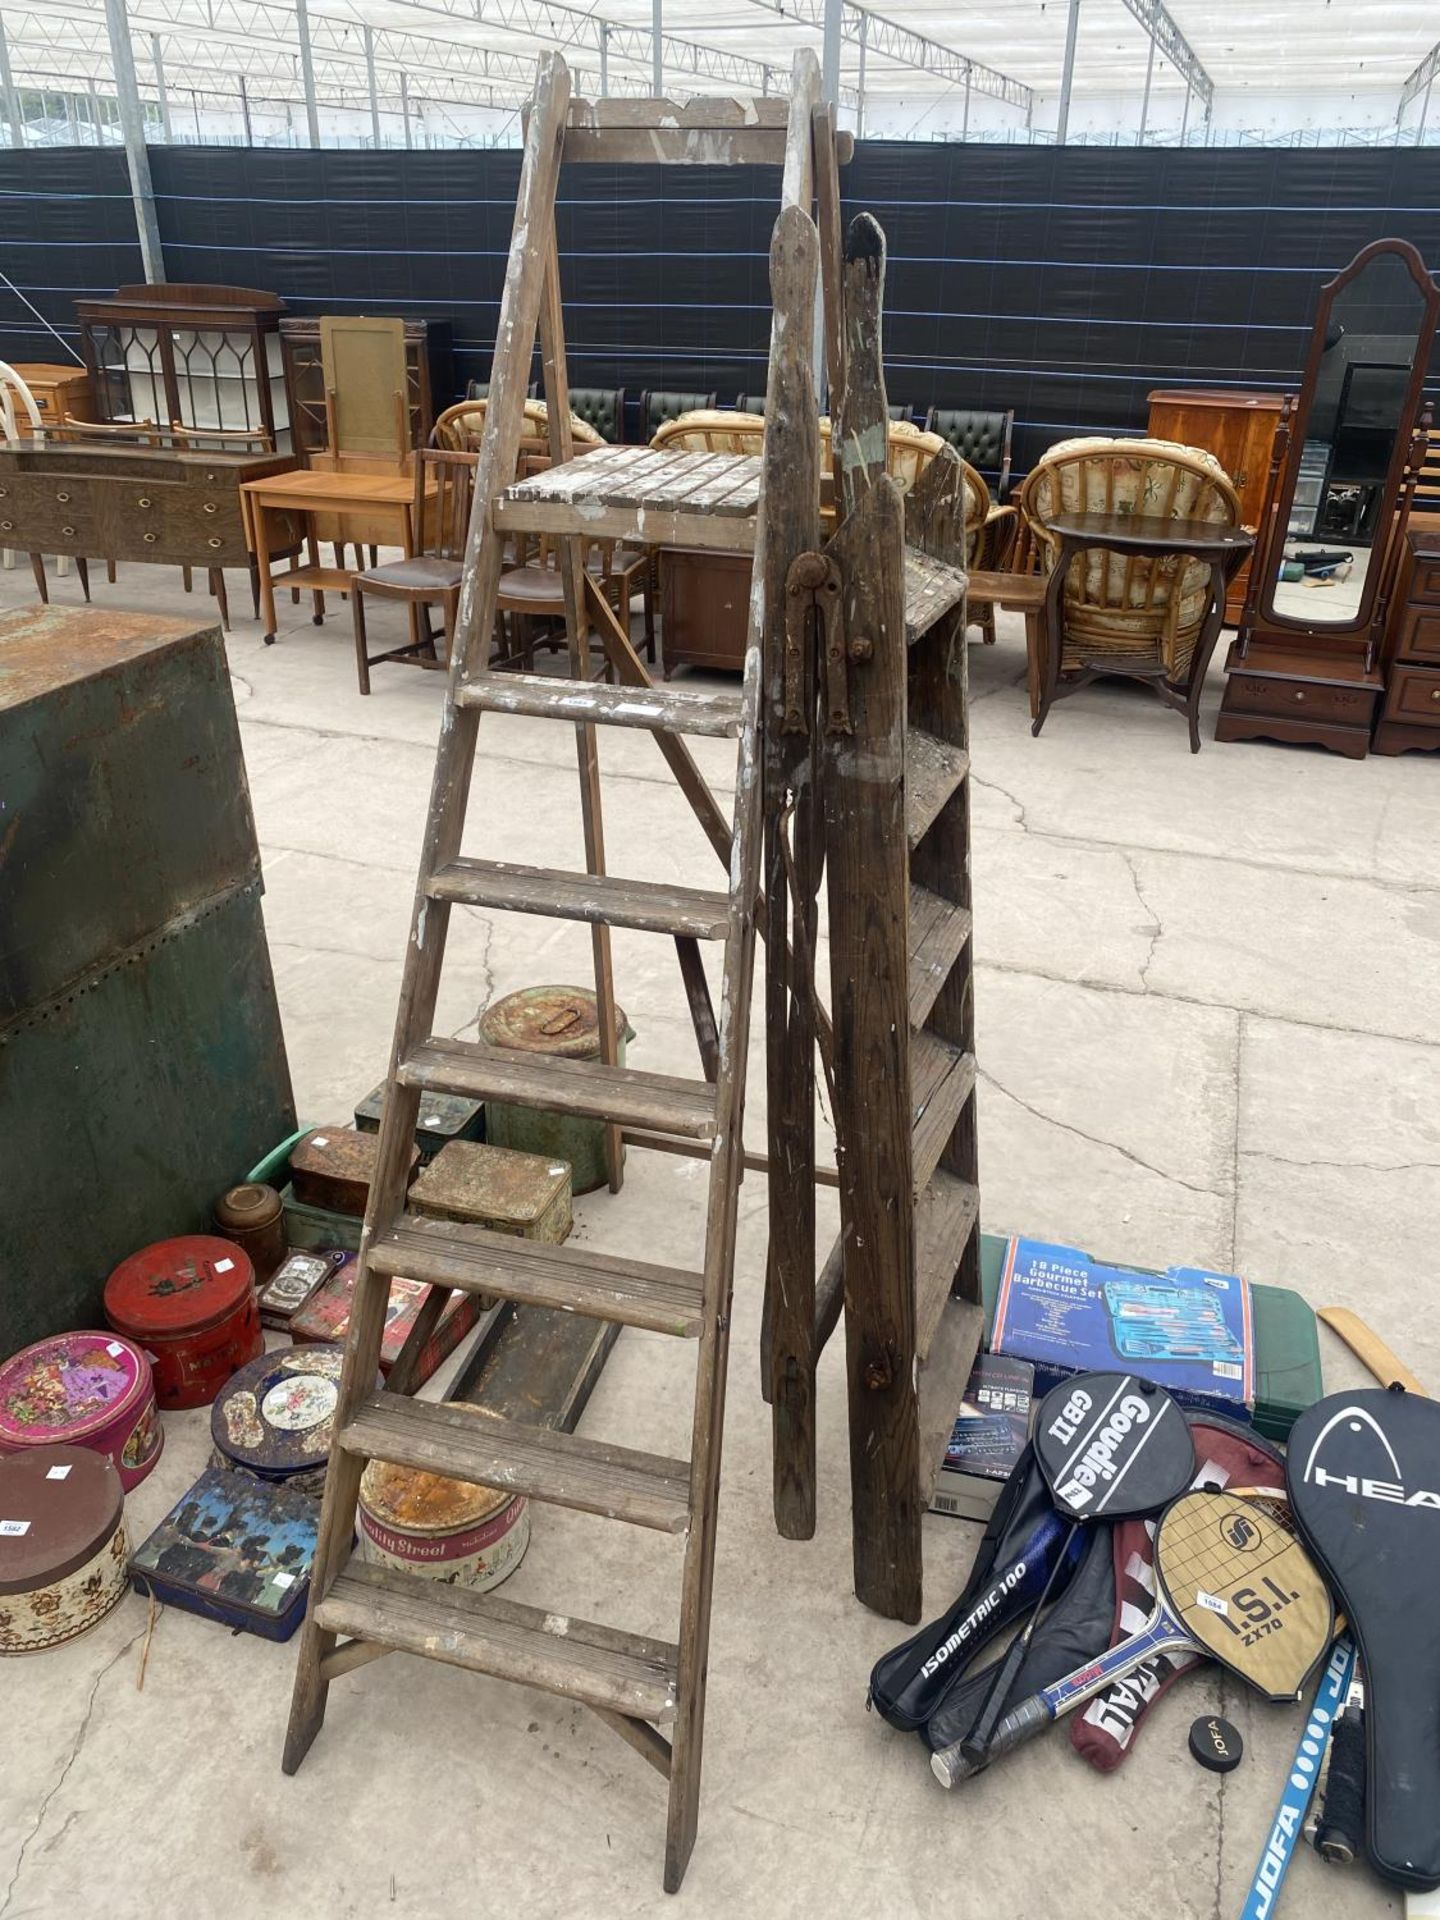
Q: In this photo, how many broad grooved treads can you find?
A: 6